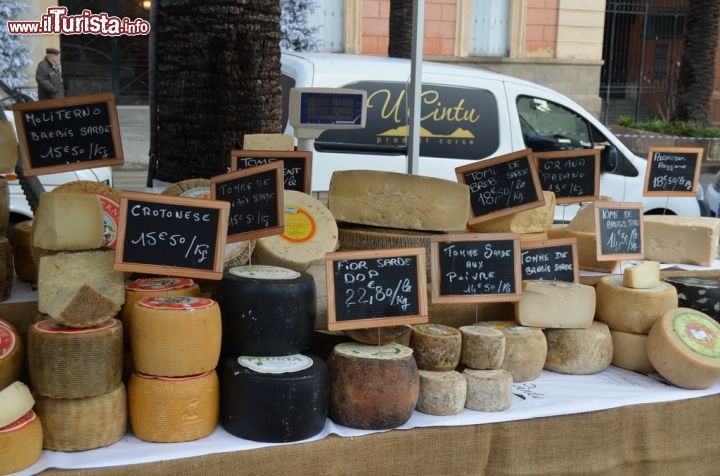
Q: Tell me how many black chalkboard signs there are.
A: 11